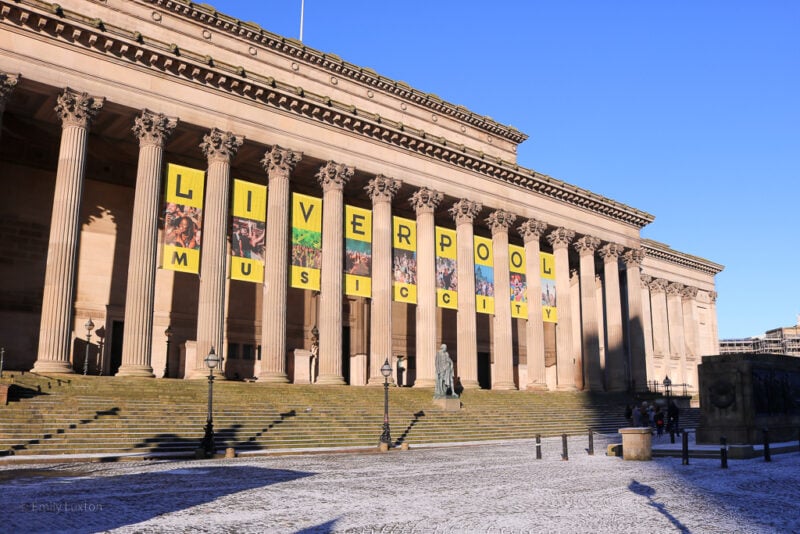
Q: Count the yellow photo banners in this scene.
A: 9